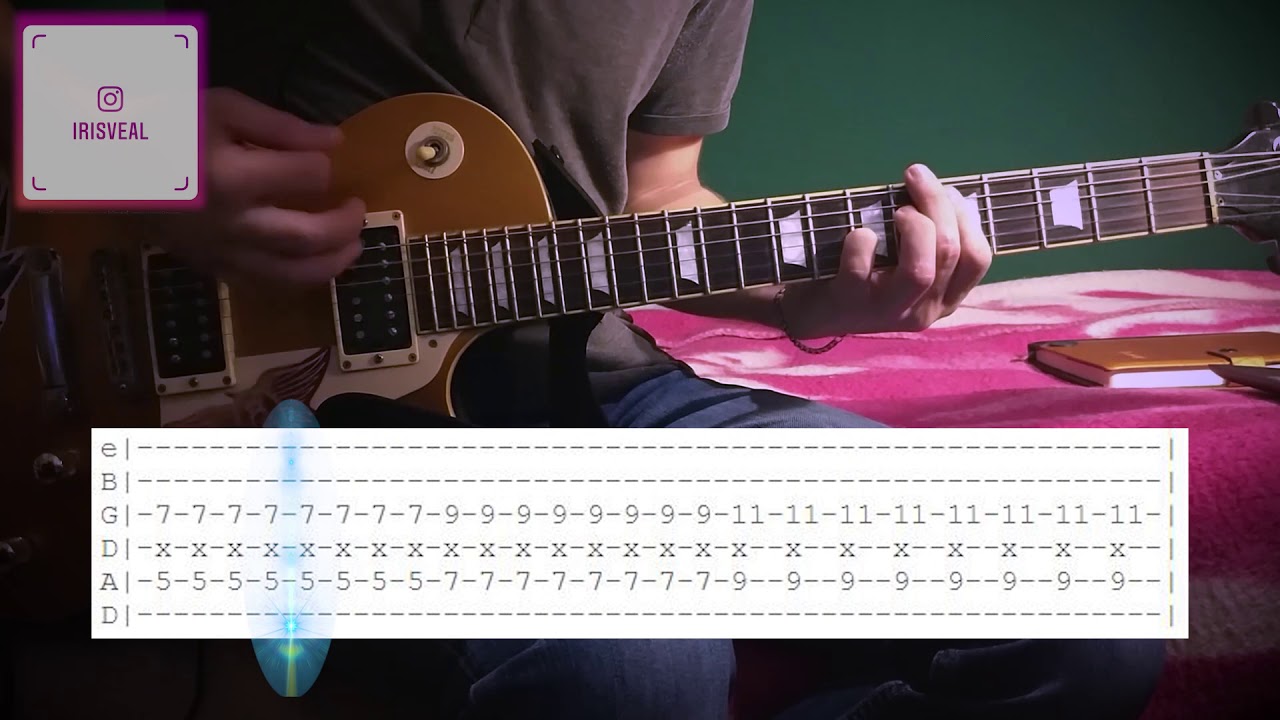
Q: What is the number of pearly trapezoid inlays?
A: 9